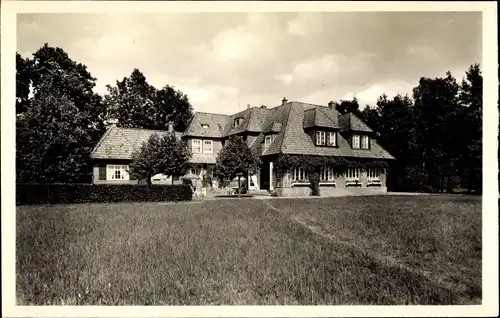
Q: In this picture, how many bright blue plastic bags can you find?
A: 0